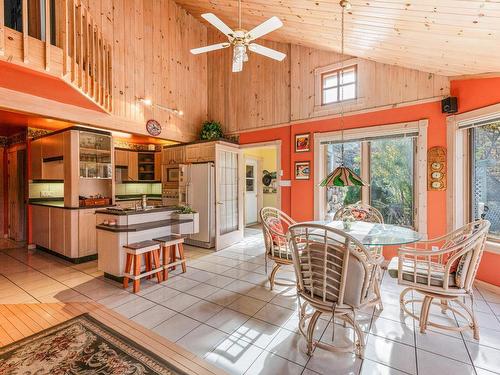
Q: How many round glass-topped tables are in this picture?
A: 1